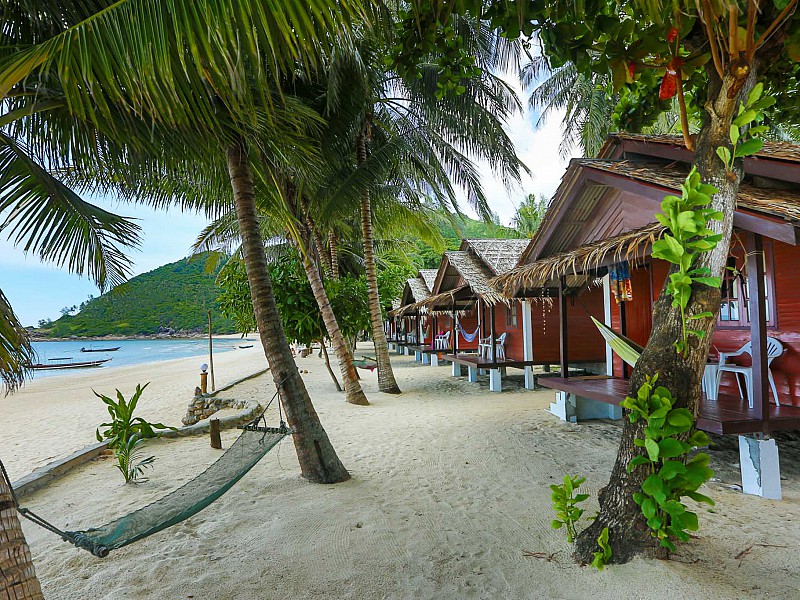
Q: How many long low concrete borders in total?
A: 1